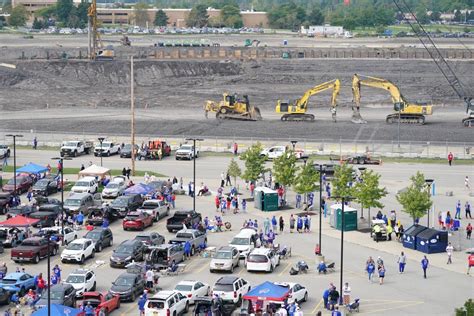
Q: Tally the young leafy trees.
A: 7